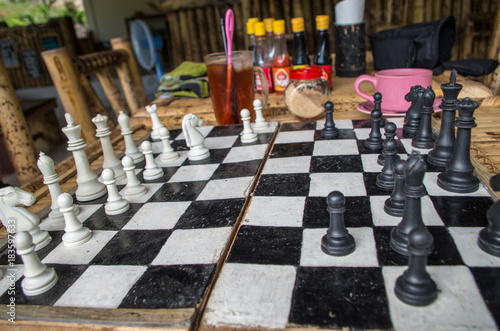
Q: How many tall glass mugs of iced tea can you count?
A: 1